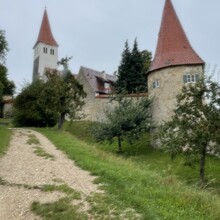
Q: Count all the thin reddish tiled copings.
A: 1